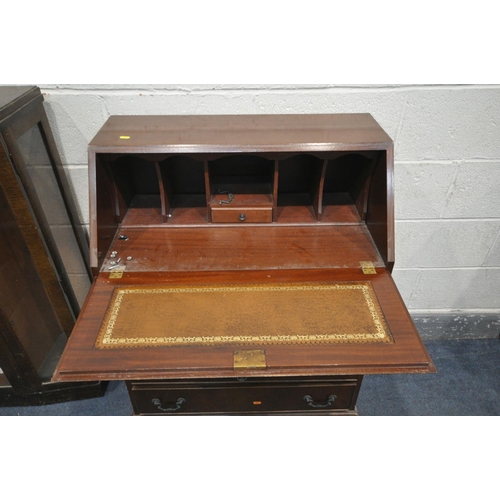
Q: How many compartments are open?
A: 5